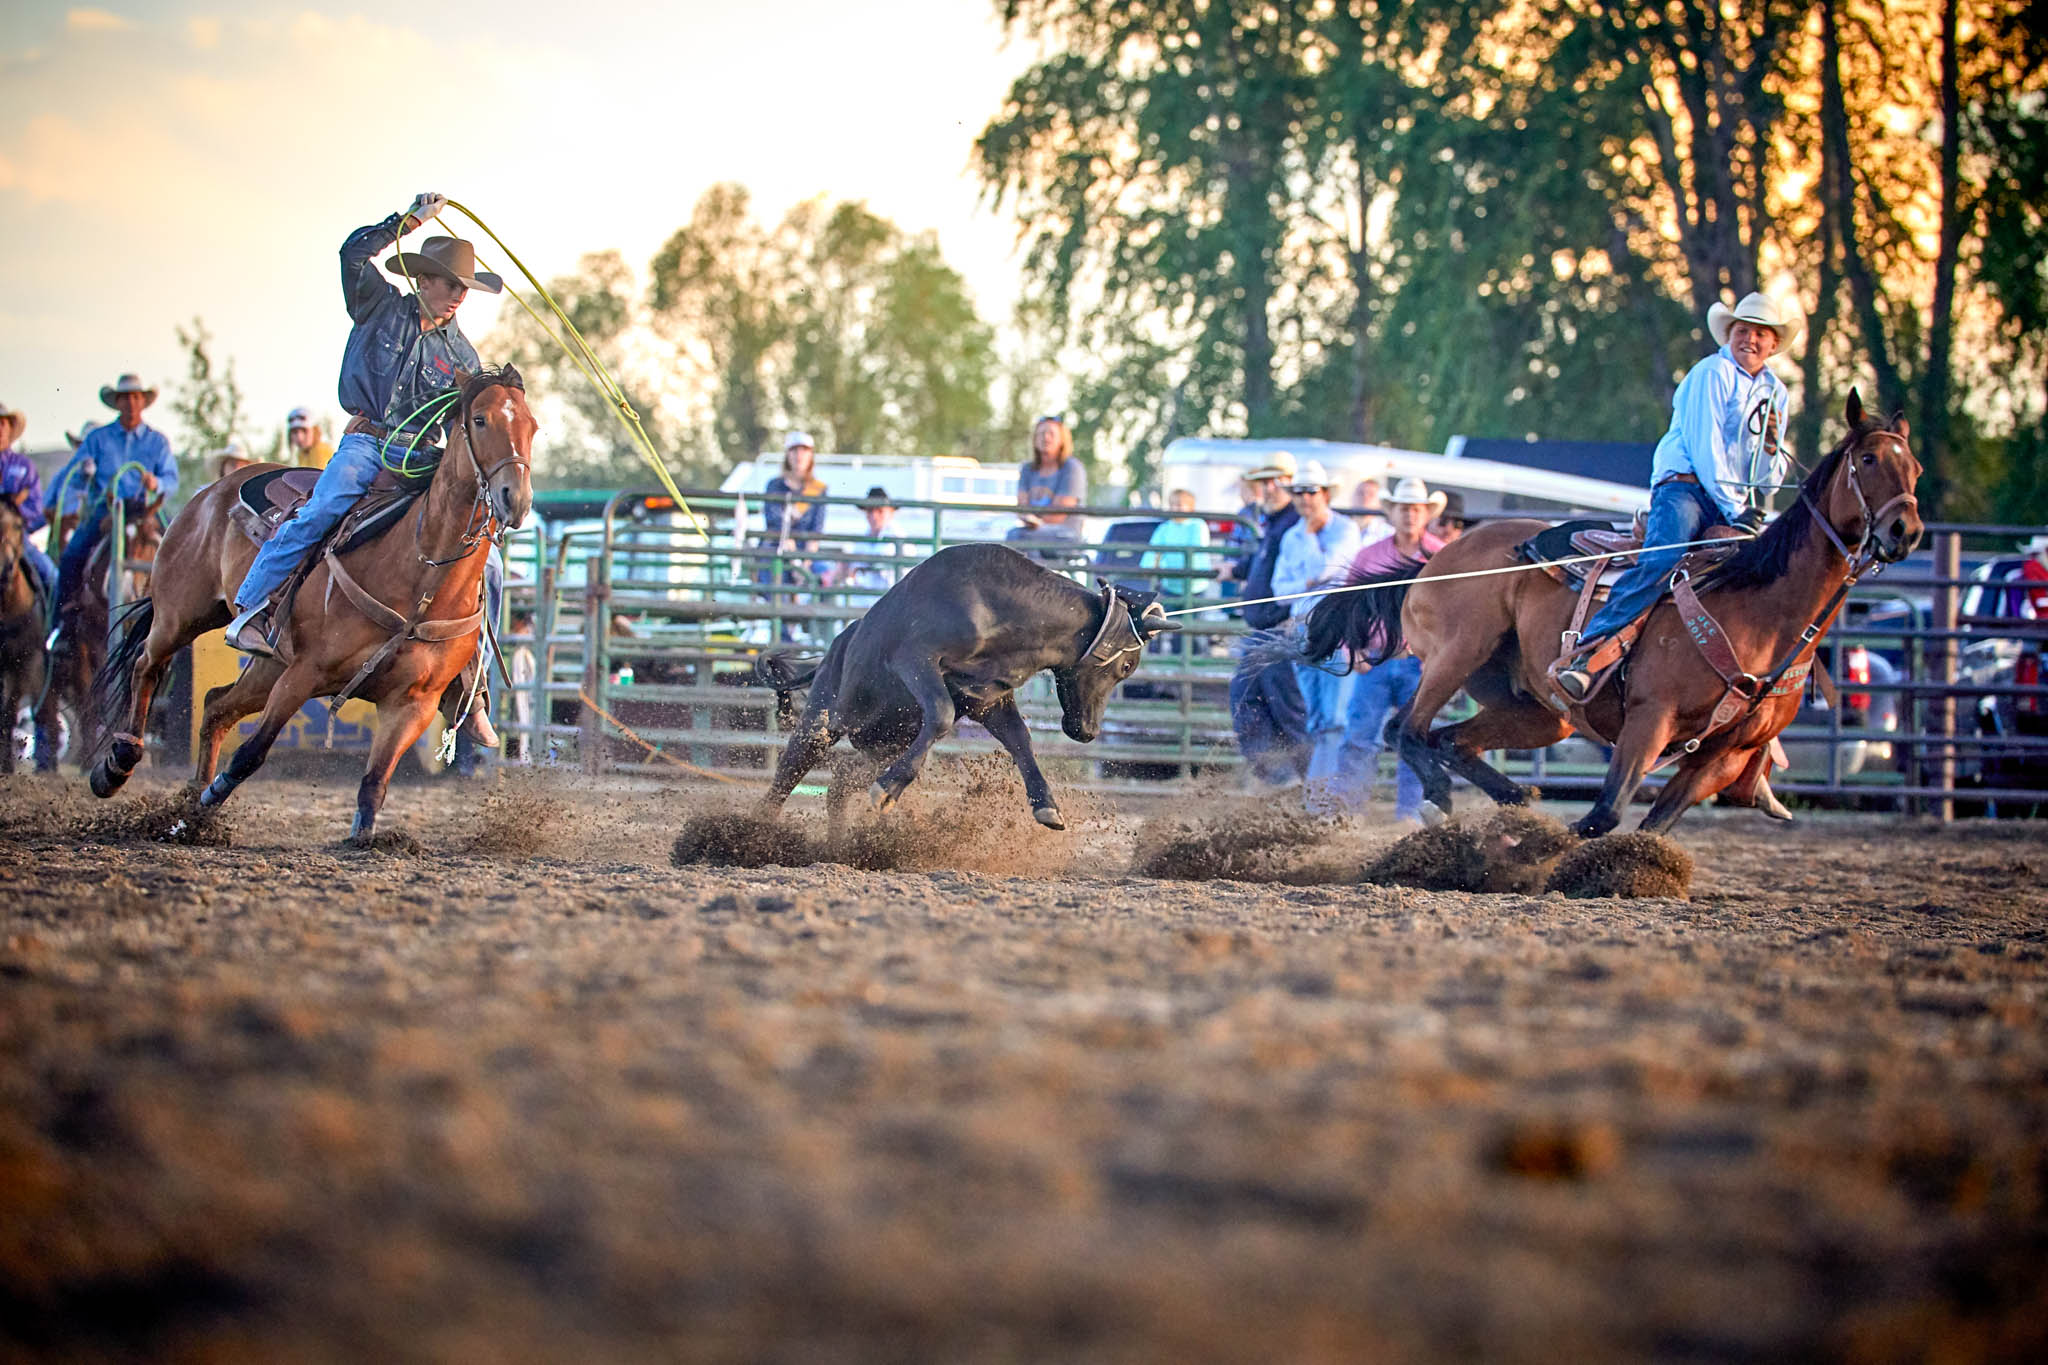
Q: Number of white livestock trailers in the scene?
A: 2